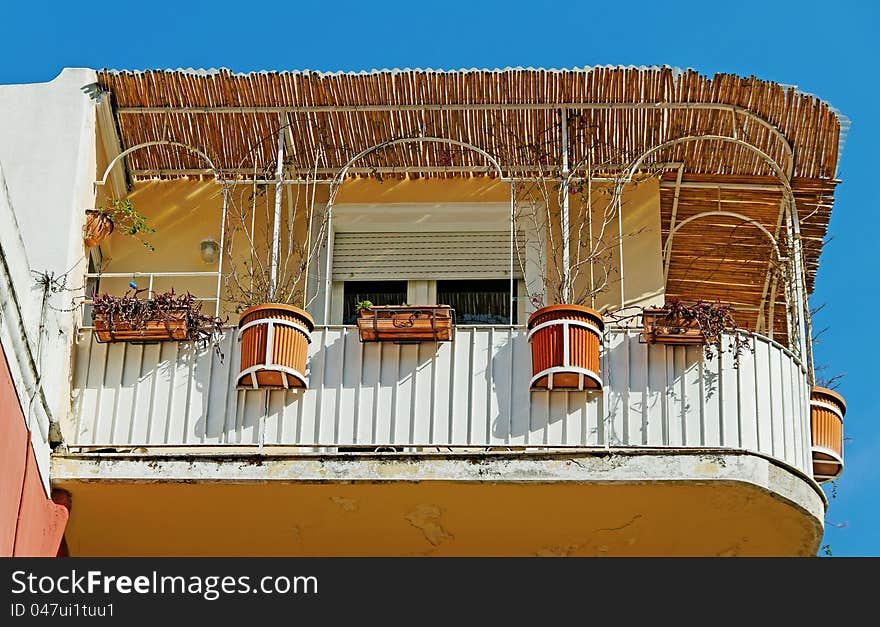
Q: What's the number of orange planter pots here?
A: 7